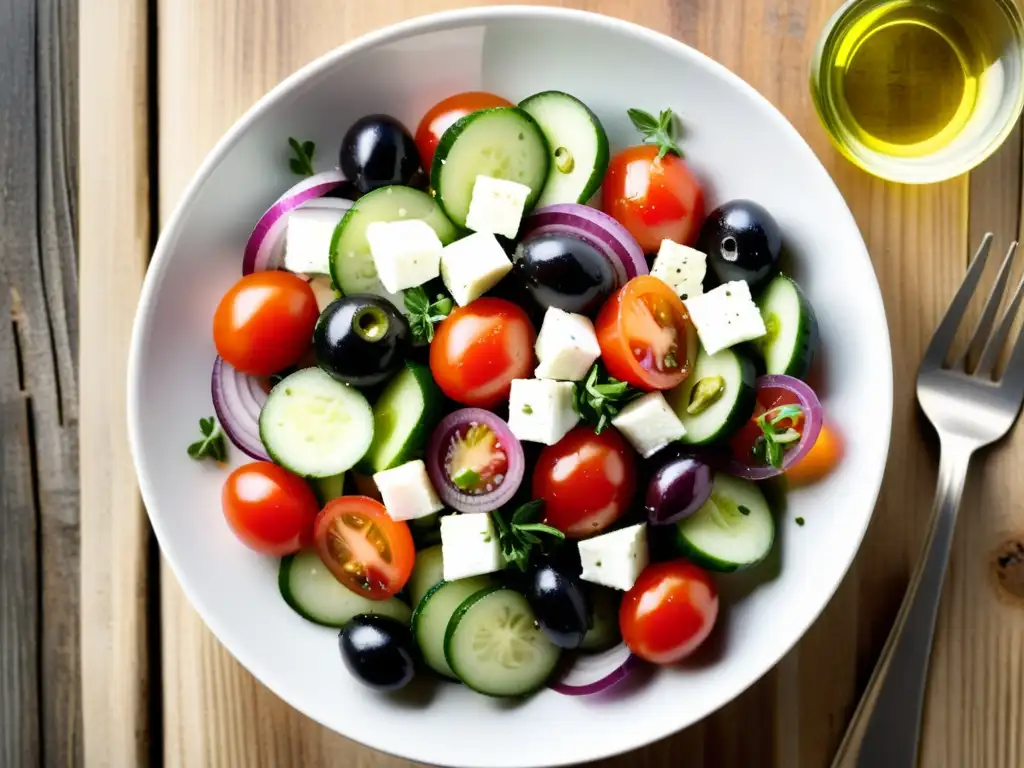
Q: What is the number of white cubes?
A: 12